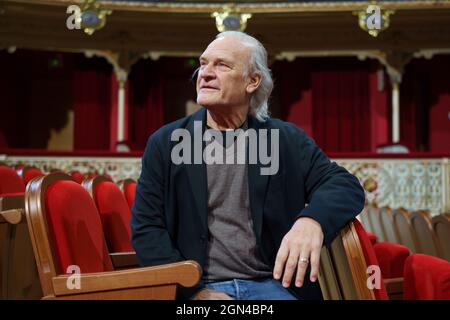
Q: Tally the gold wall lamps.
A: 3